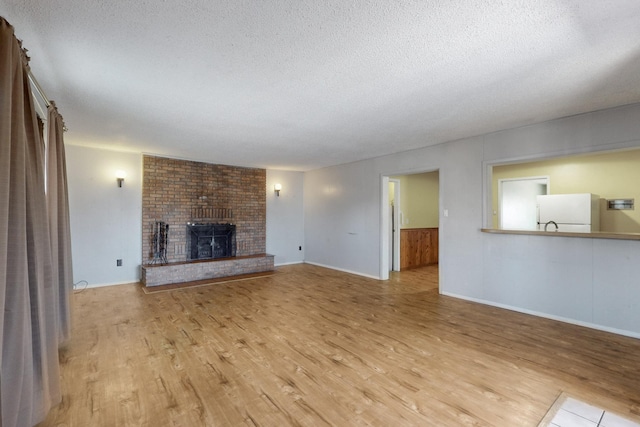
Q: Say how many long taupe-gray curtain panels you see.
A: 2